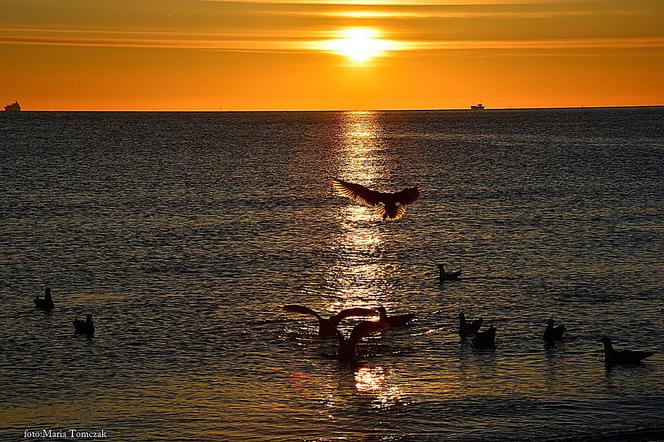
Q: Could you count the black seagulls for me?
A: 11